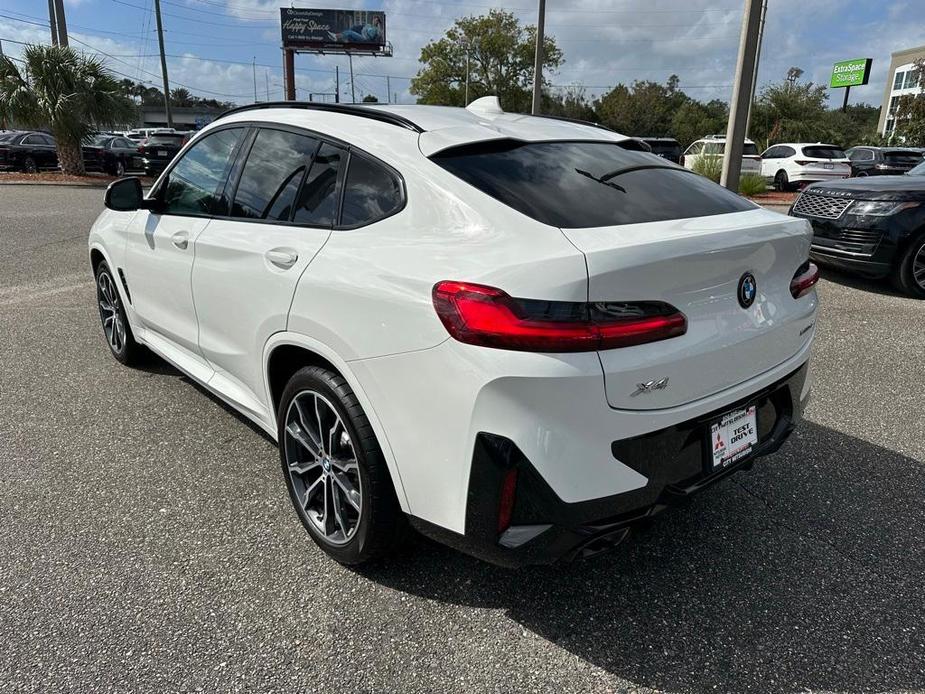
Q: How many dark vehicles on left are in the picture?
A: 3